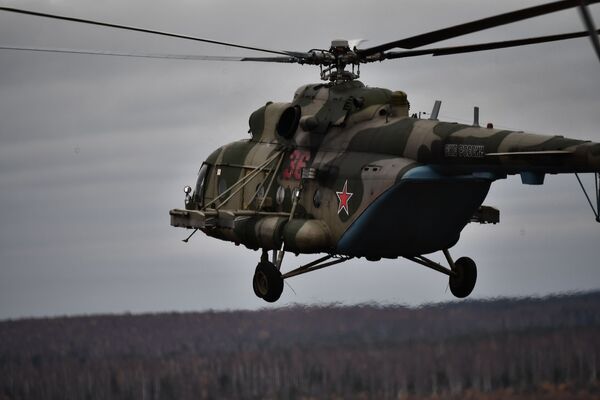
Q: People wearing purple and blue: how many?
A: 0